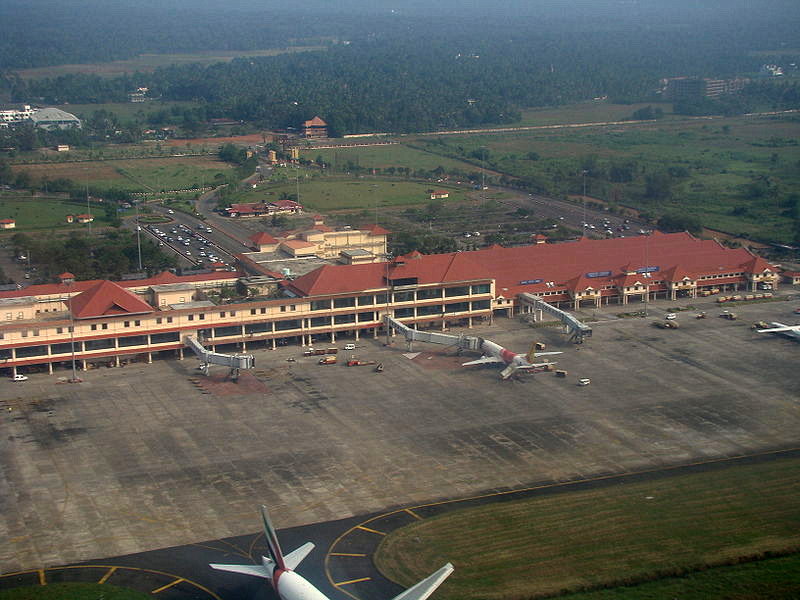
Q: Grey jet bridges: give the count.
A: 3